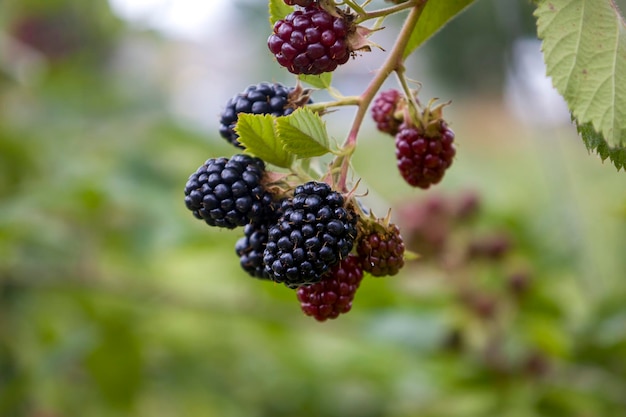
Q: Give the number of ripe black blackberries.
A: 4